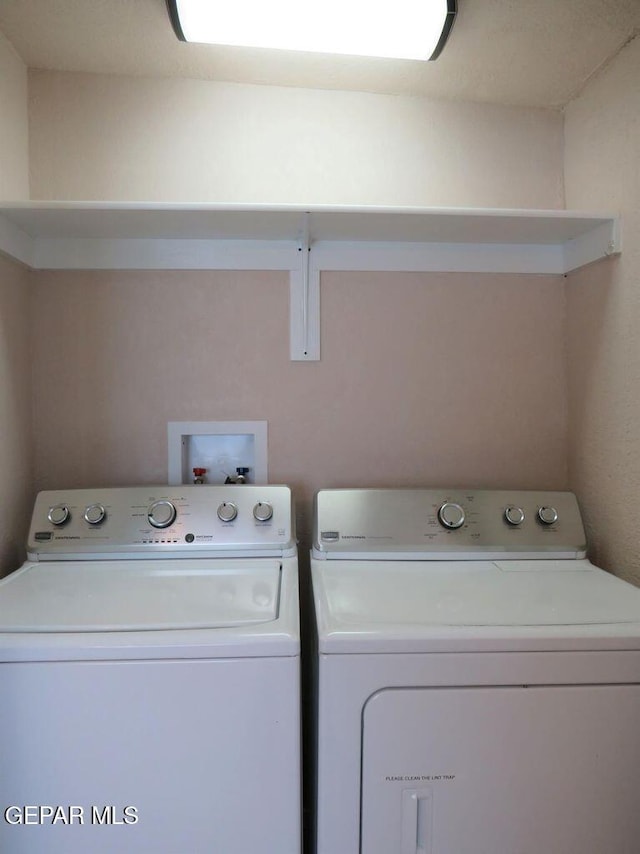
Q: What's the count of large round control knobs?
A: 2